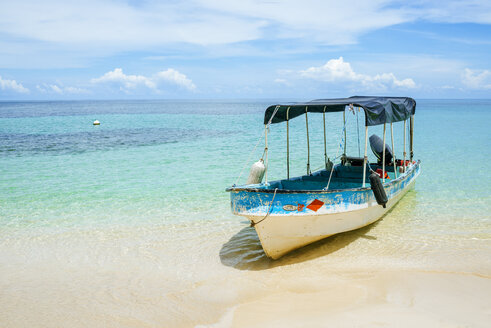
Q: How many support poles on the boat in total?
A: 10